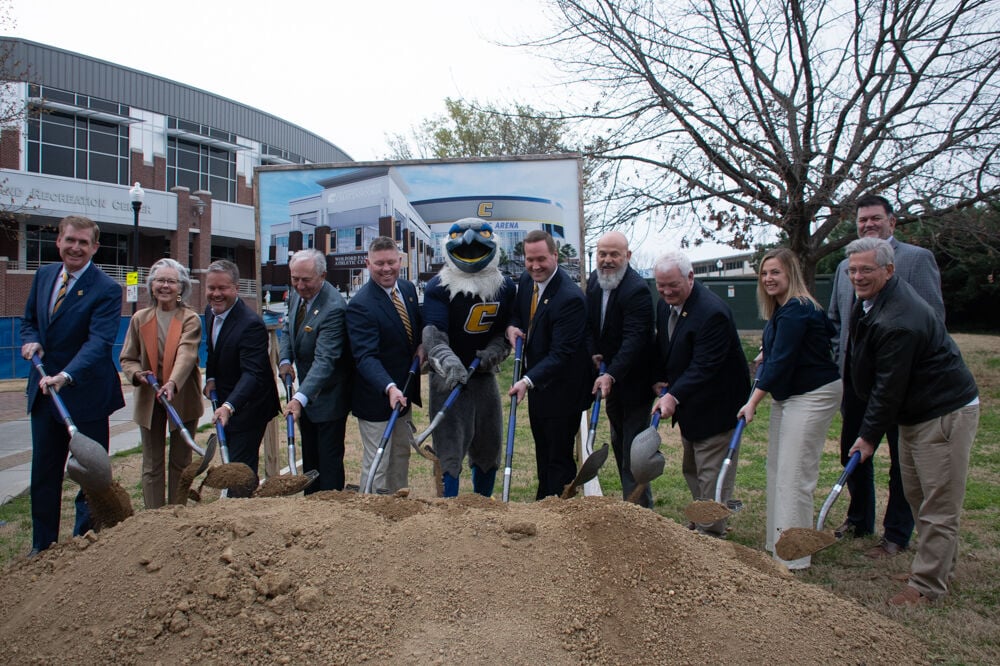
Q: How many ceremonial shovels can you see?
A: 11